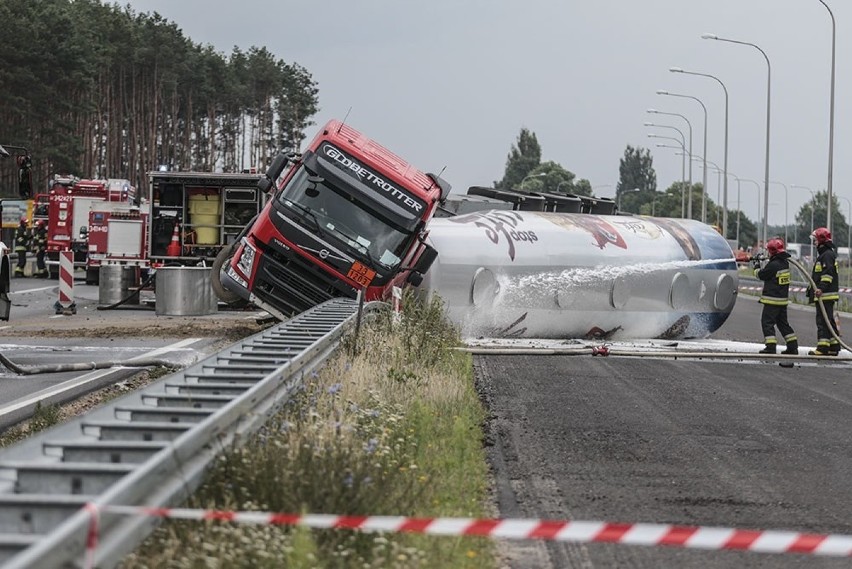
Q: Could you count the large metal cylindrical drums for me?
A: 2